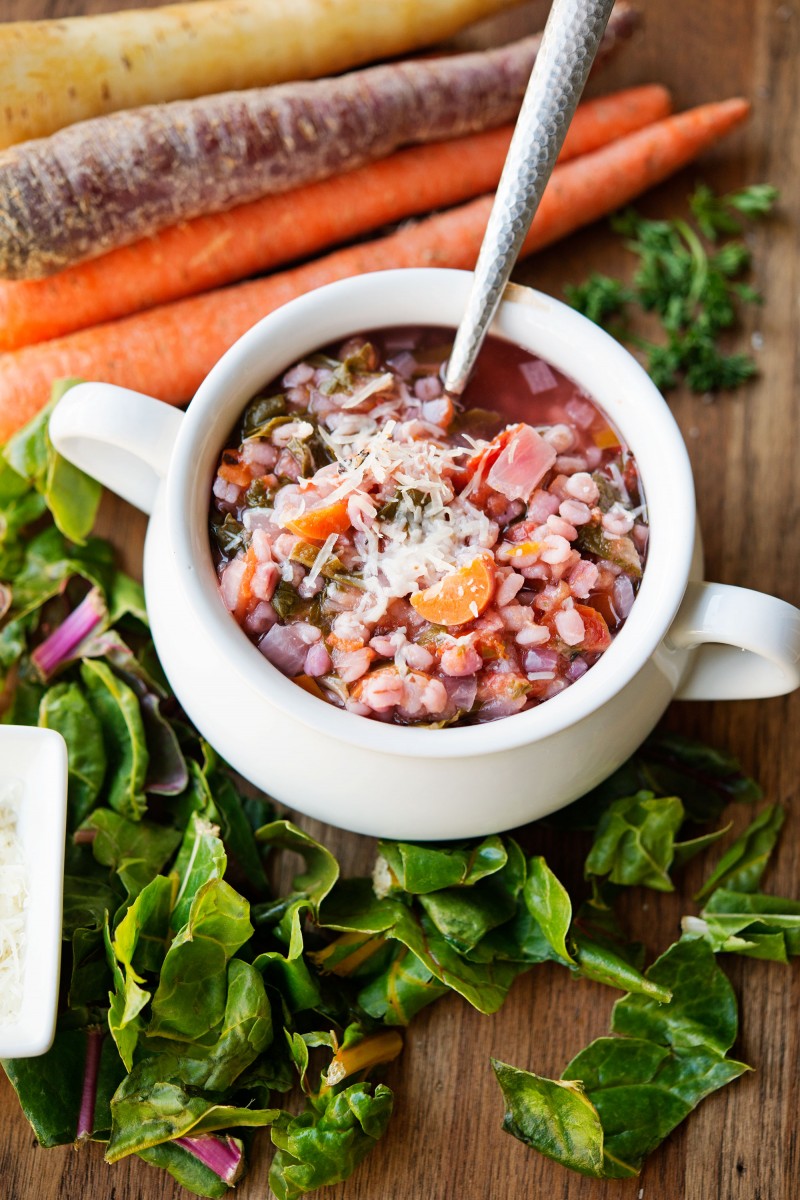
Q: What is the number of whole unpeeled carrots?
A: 4